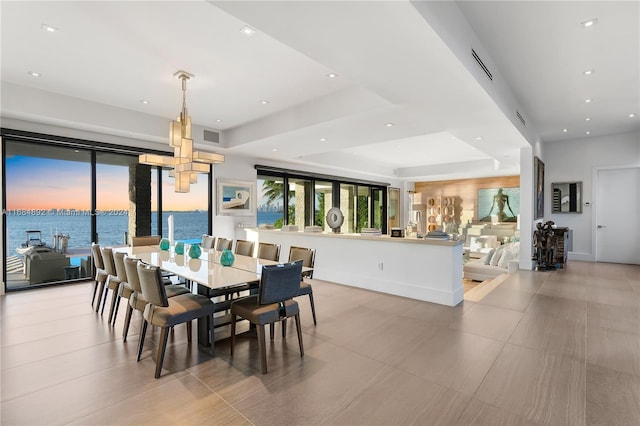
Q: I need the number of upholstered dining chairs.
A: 12